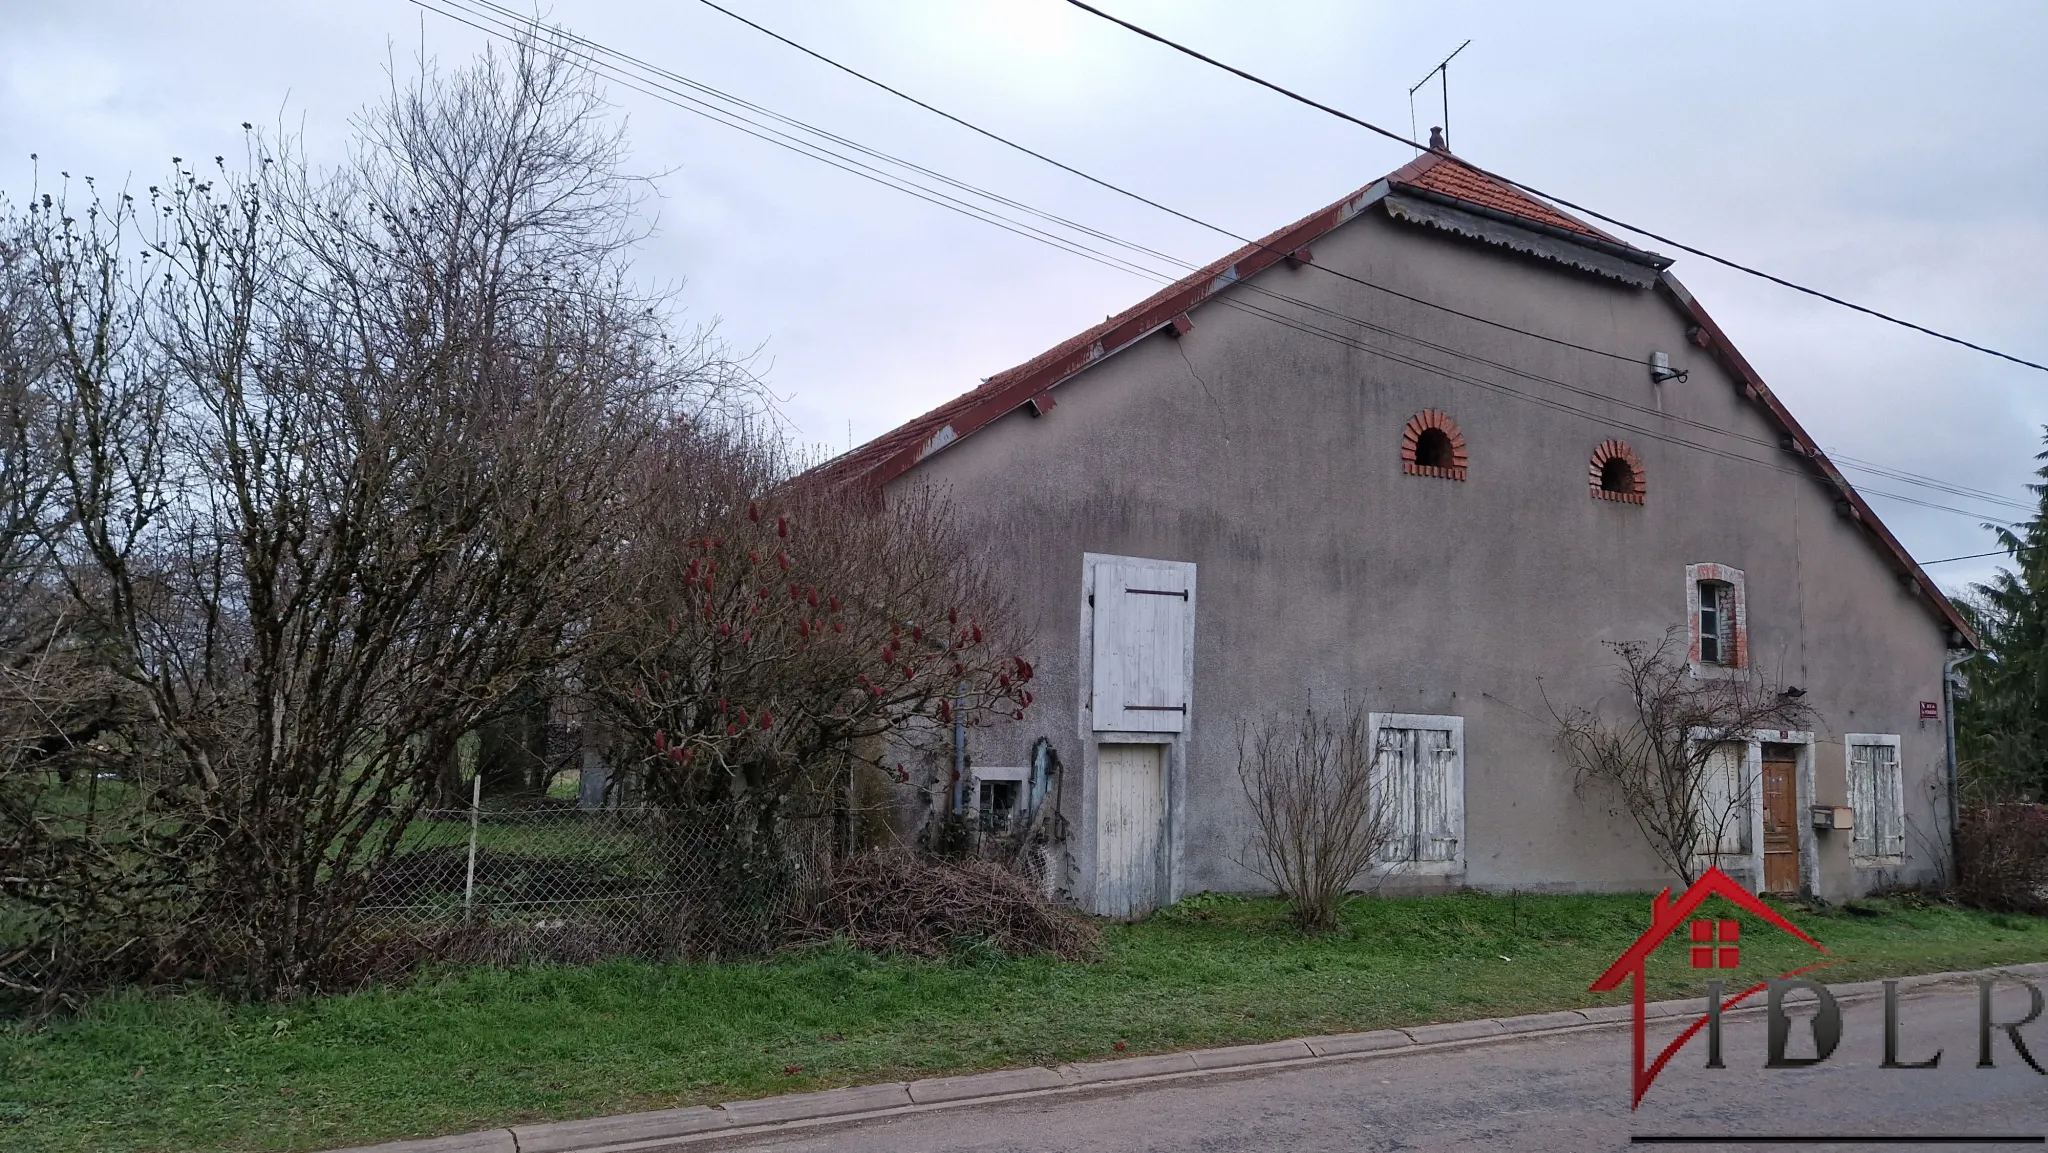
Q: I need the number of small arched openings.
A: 2